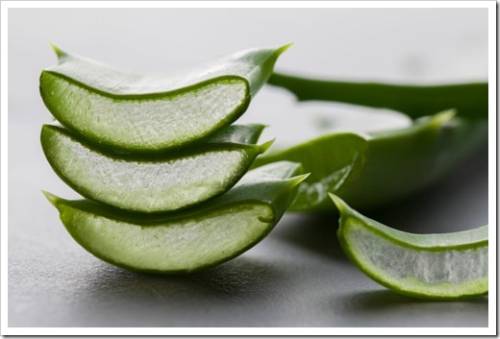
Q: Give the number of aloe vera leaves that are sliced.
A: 4